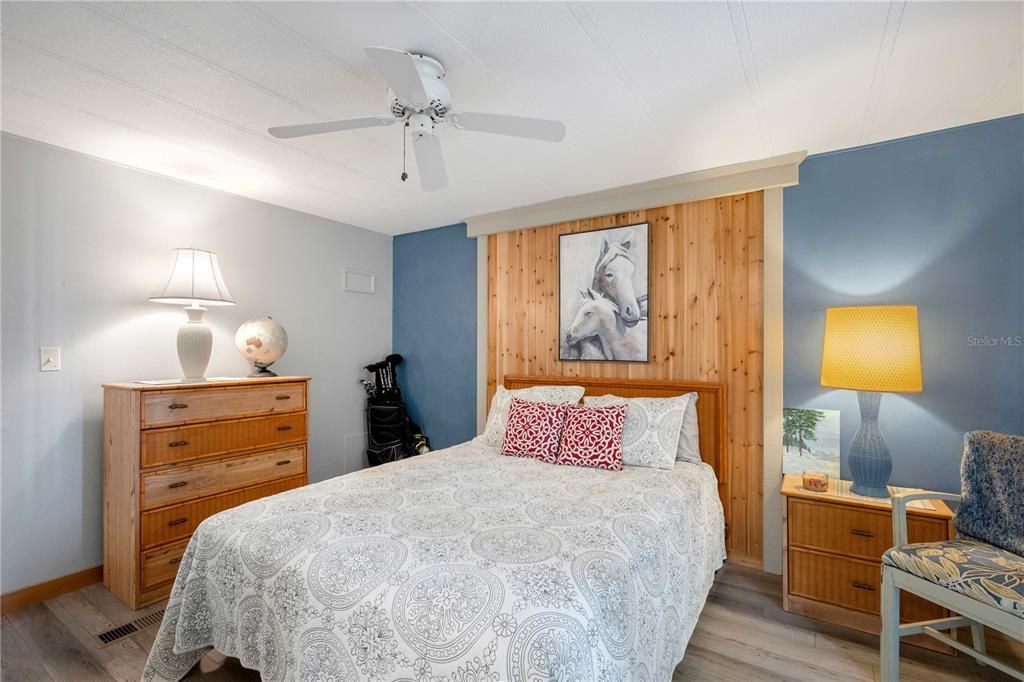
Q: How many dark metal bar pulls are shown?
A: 10